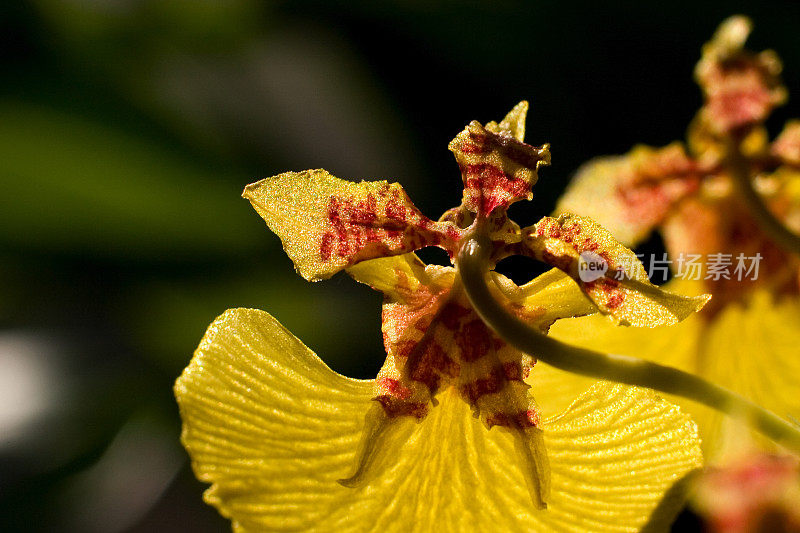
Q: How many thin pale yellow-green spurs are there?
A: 2